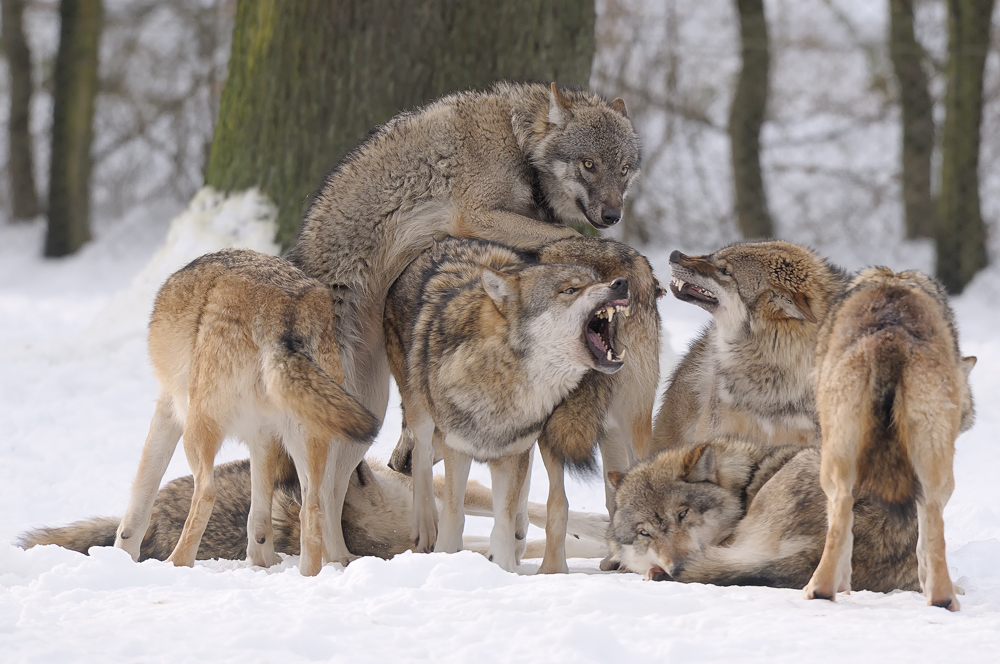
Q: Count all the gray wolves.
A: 8